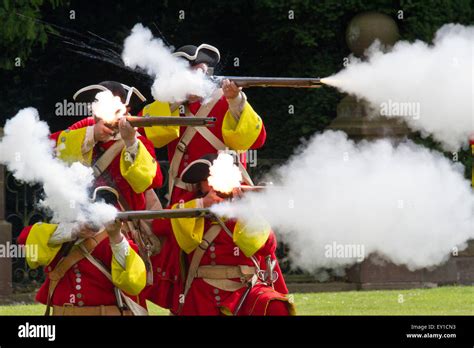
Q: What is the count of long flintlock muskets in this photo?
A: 4